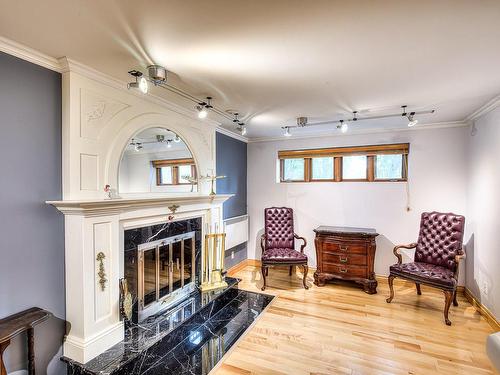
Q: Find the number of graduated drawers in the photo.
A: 3